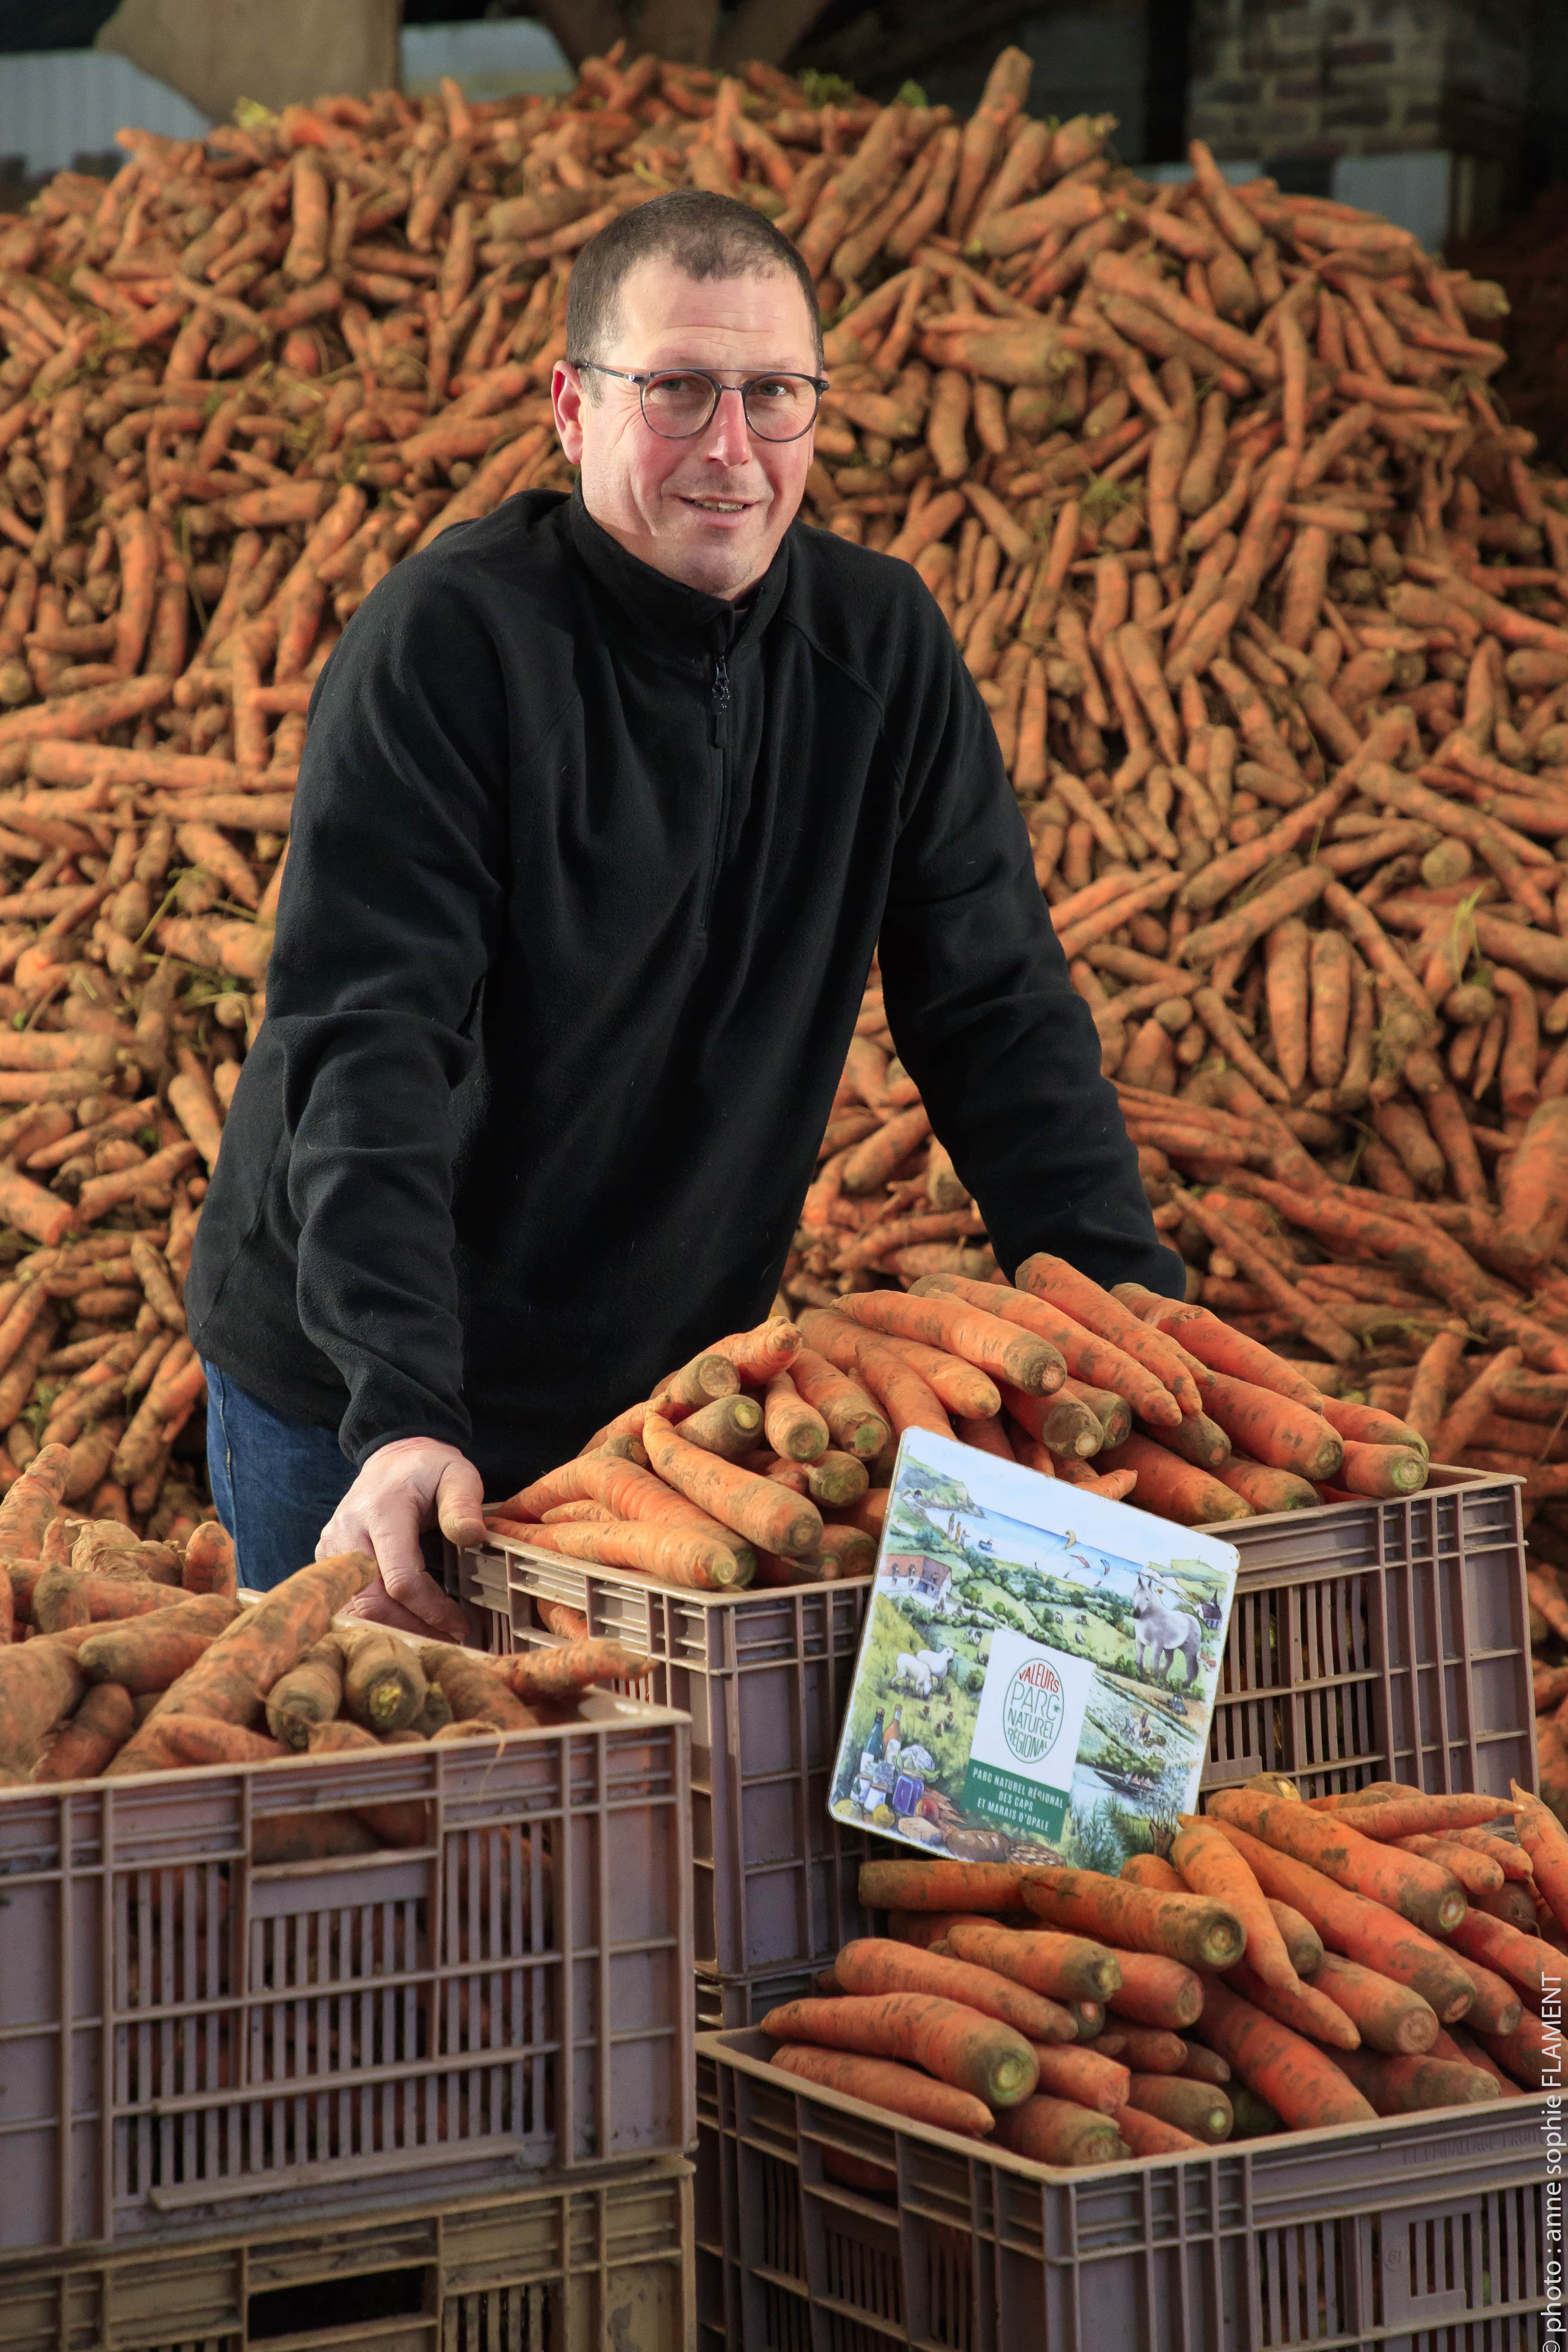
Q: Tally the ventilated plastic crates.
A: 5